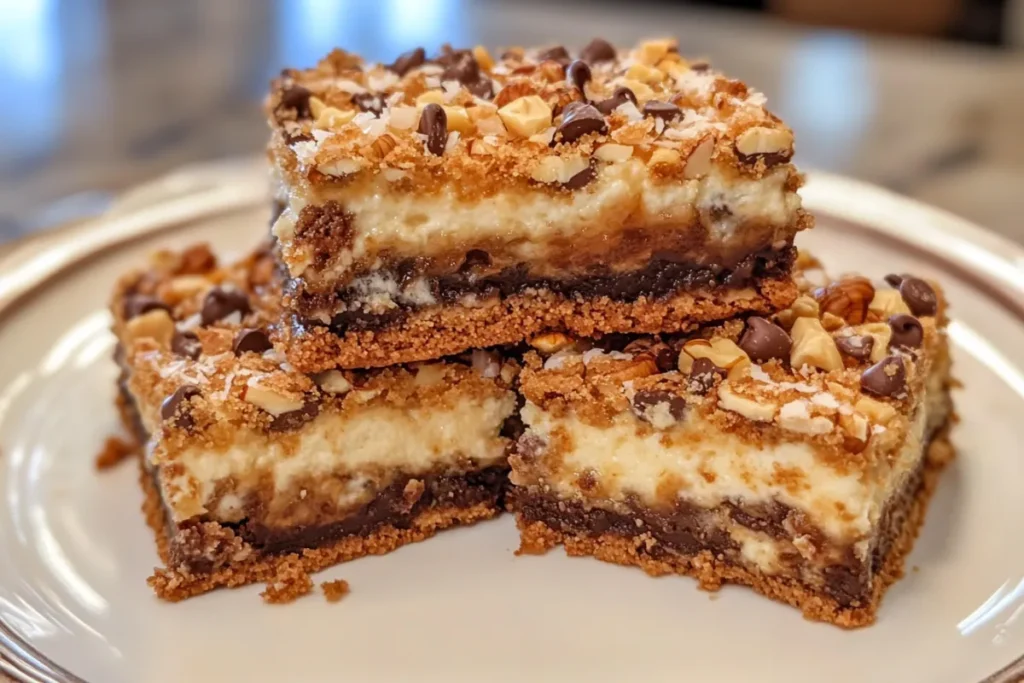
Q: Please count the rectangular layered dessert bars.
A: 3